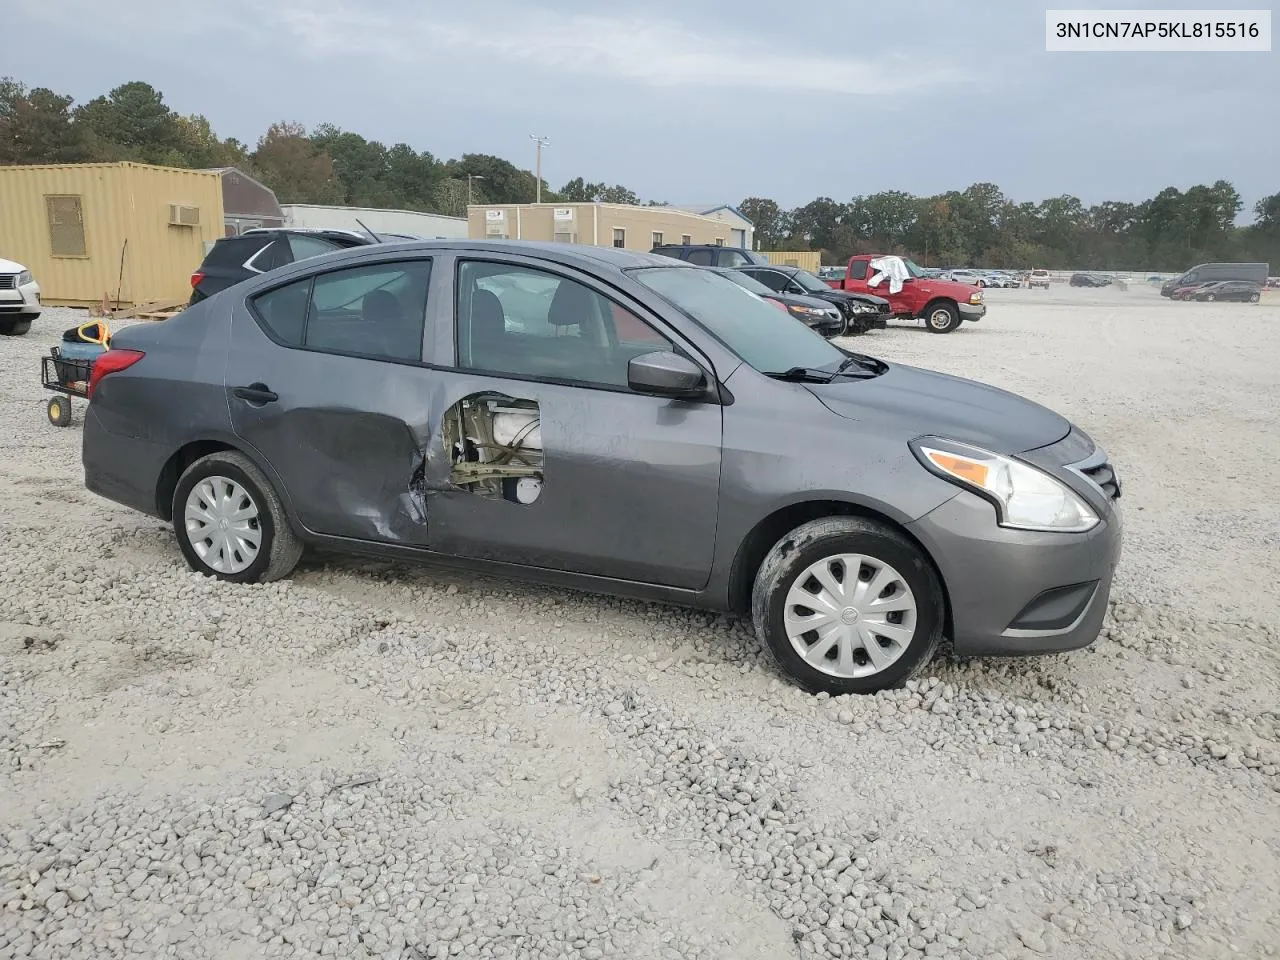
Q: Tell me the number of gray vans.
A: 1